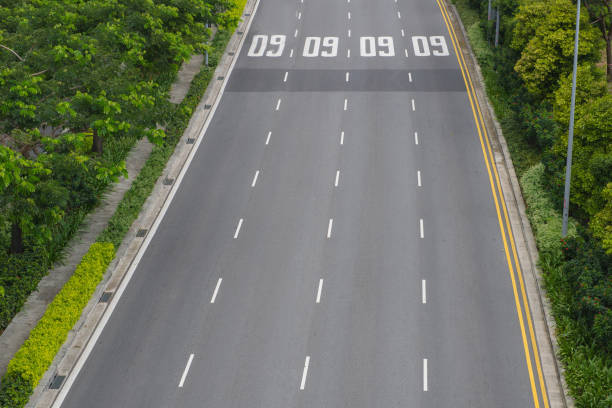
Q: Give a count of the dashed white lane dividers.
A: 3